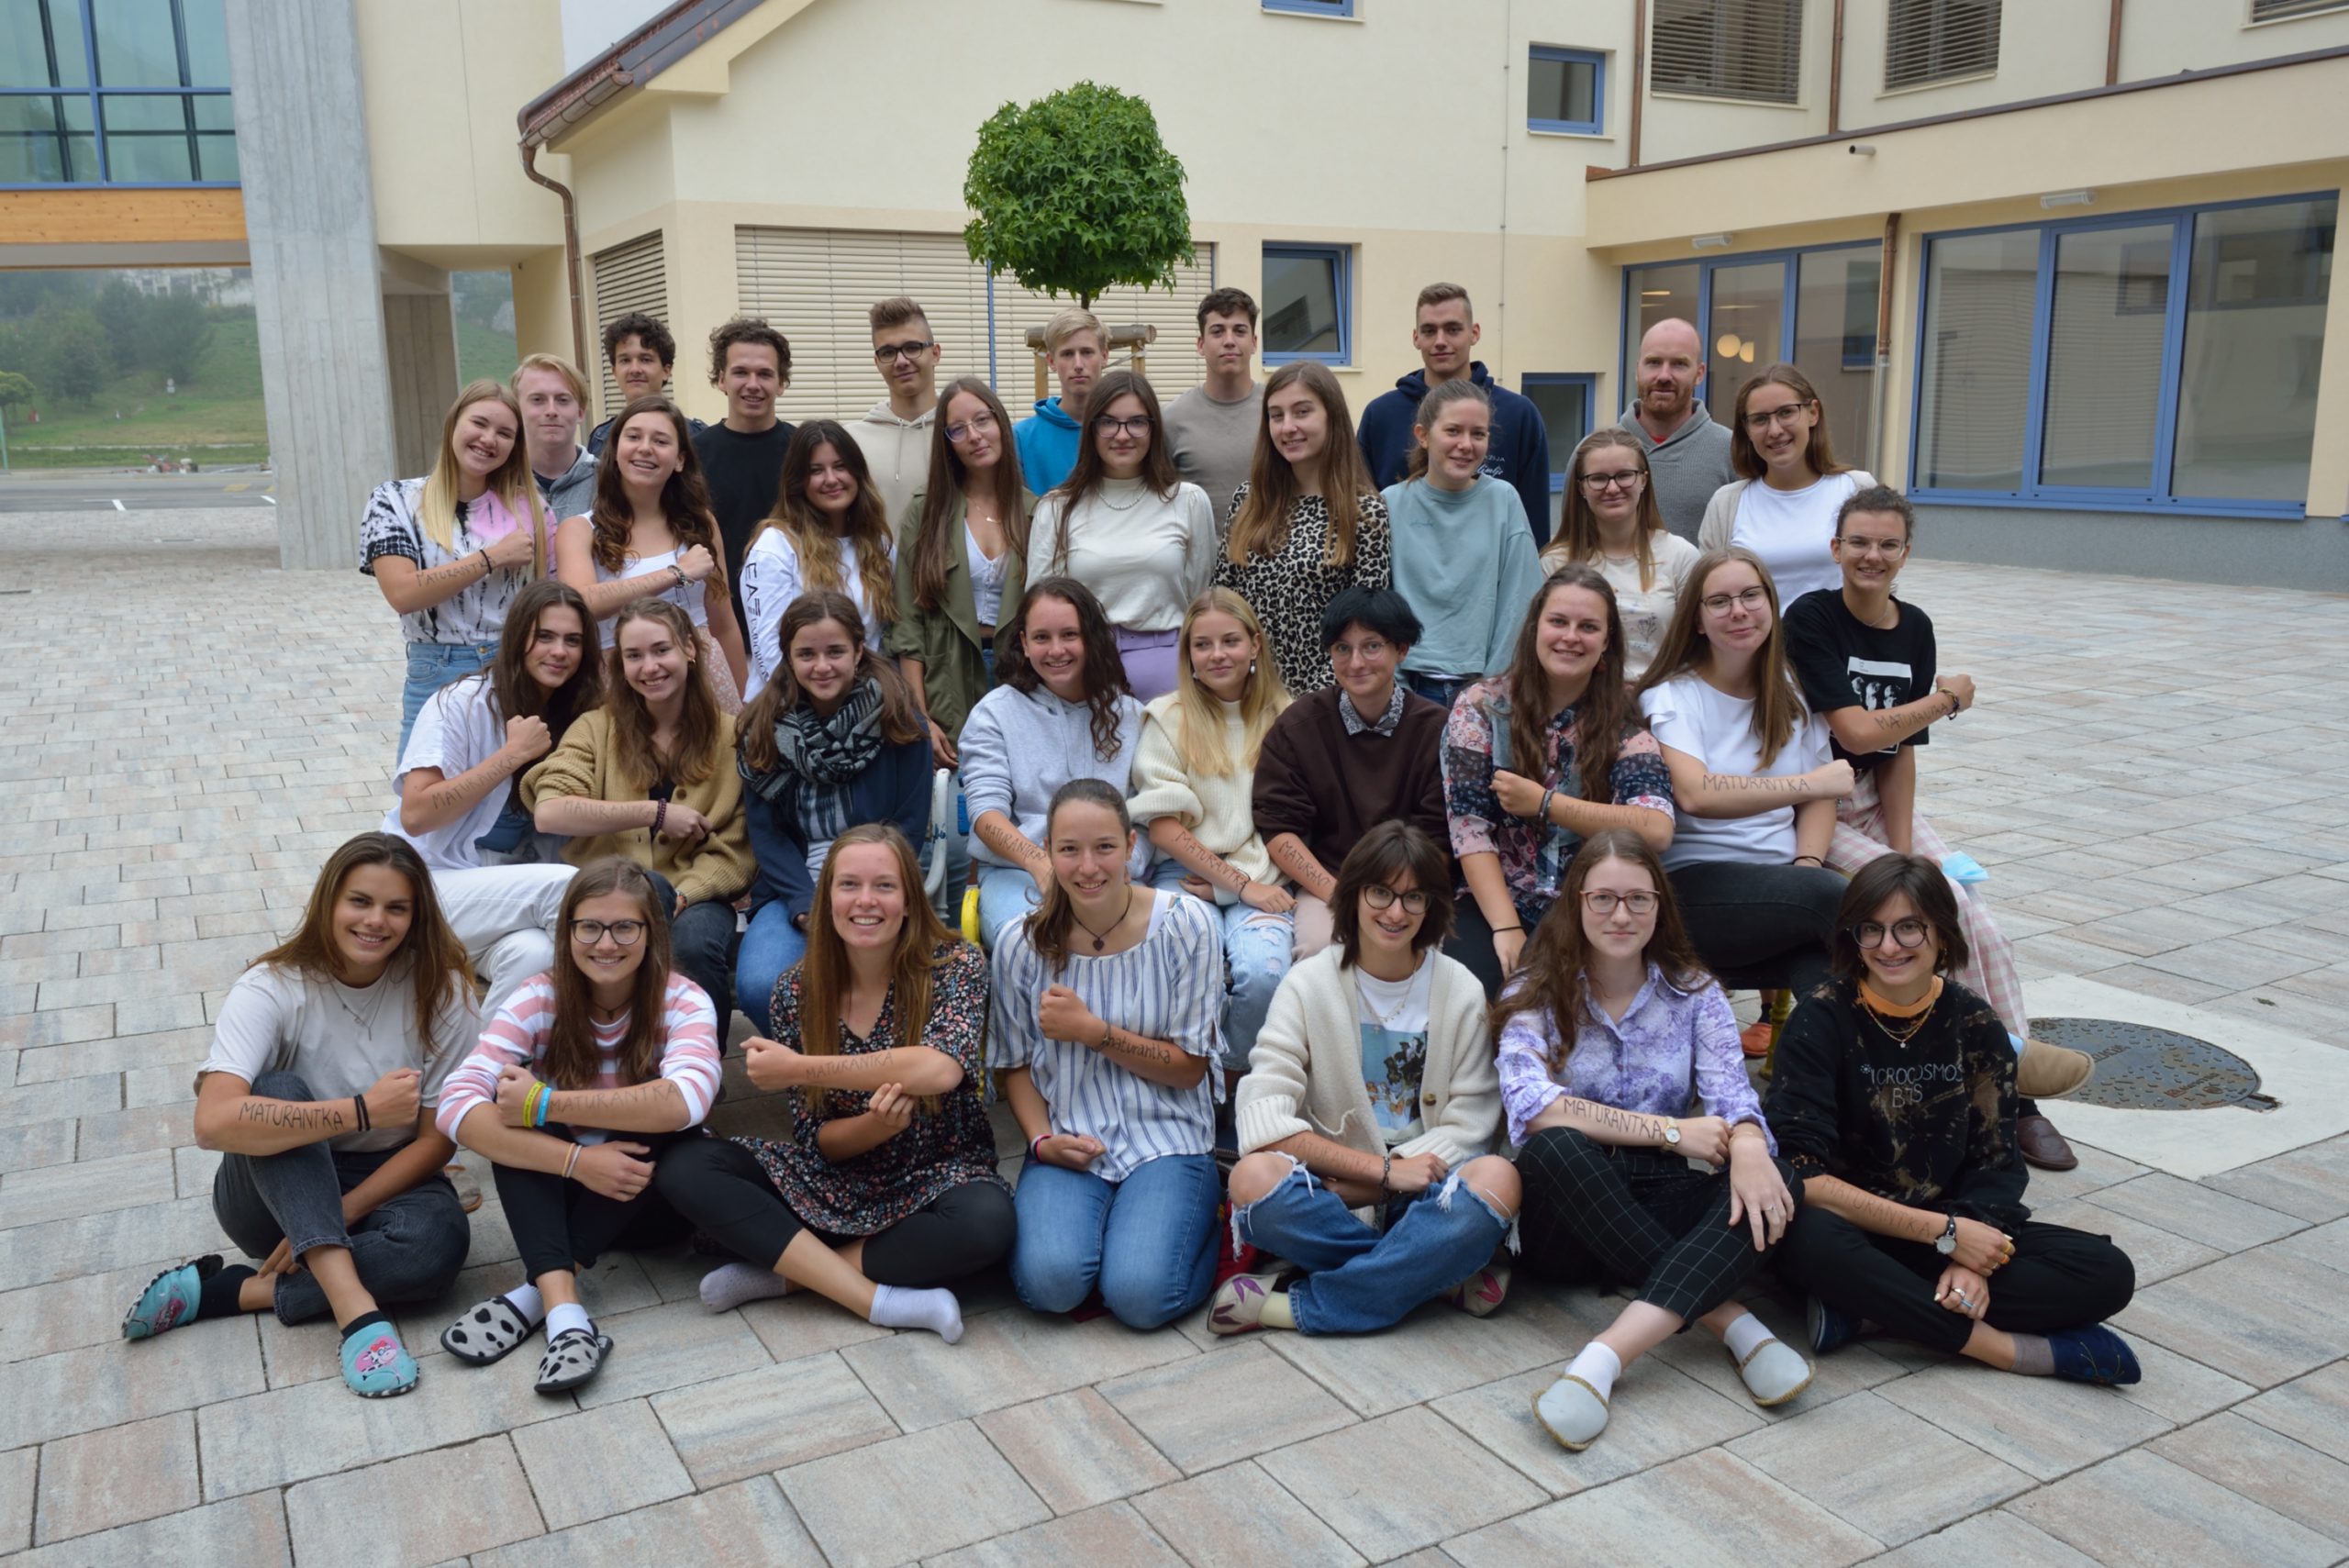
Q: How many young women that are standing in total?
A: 9